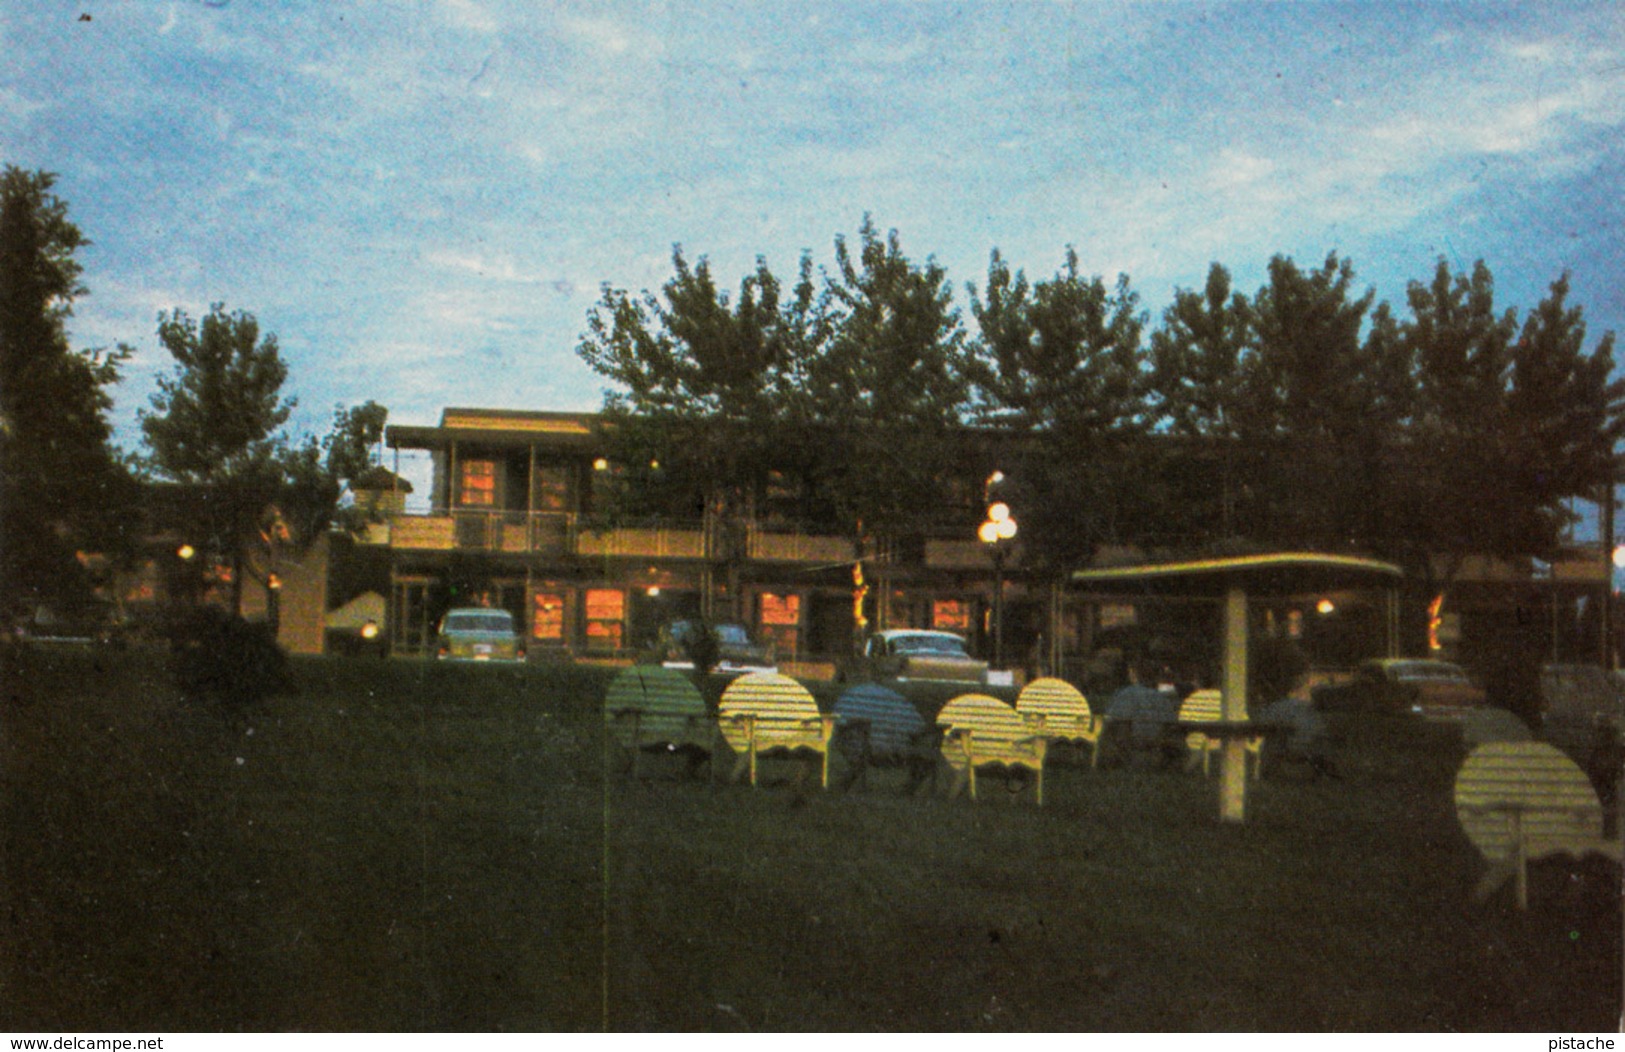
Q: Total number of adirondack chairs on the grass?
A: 10